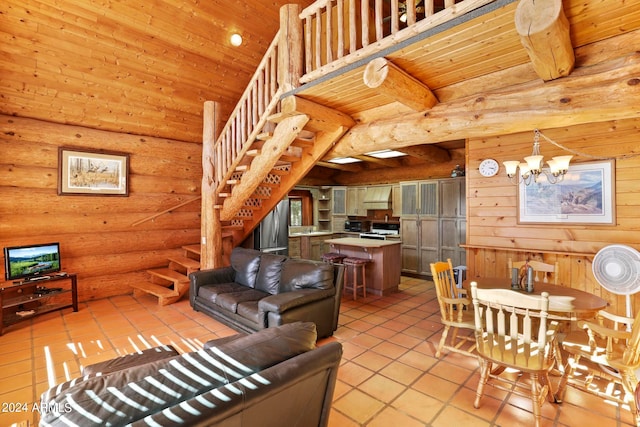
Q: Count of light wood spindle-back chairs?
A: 4